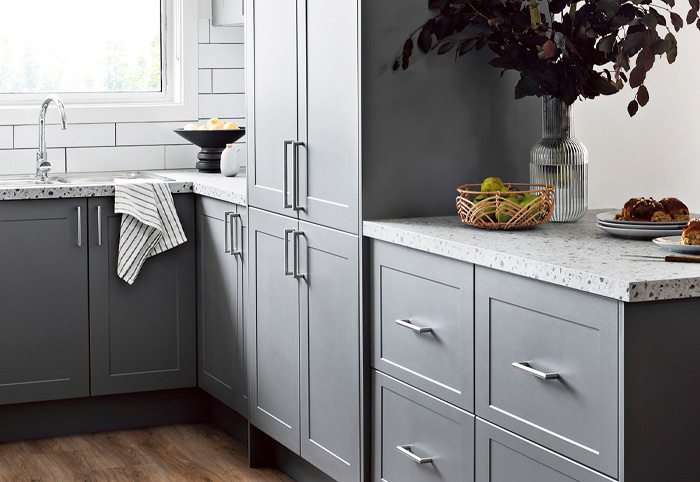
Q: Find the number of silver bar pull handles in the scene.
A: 11